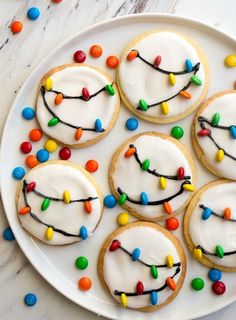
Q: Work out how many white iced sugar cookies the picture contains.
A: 7